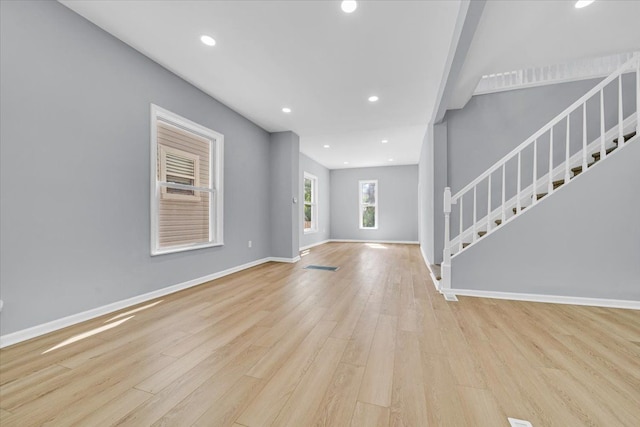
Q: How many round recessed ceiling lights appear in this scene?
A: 9